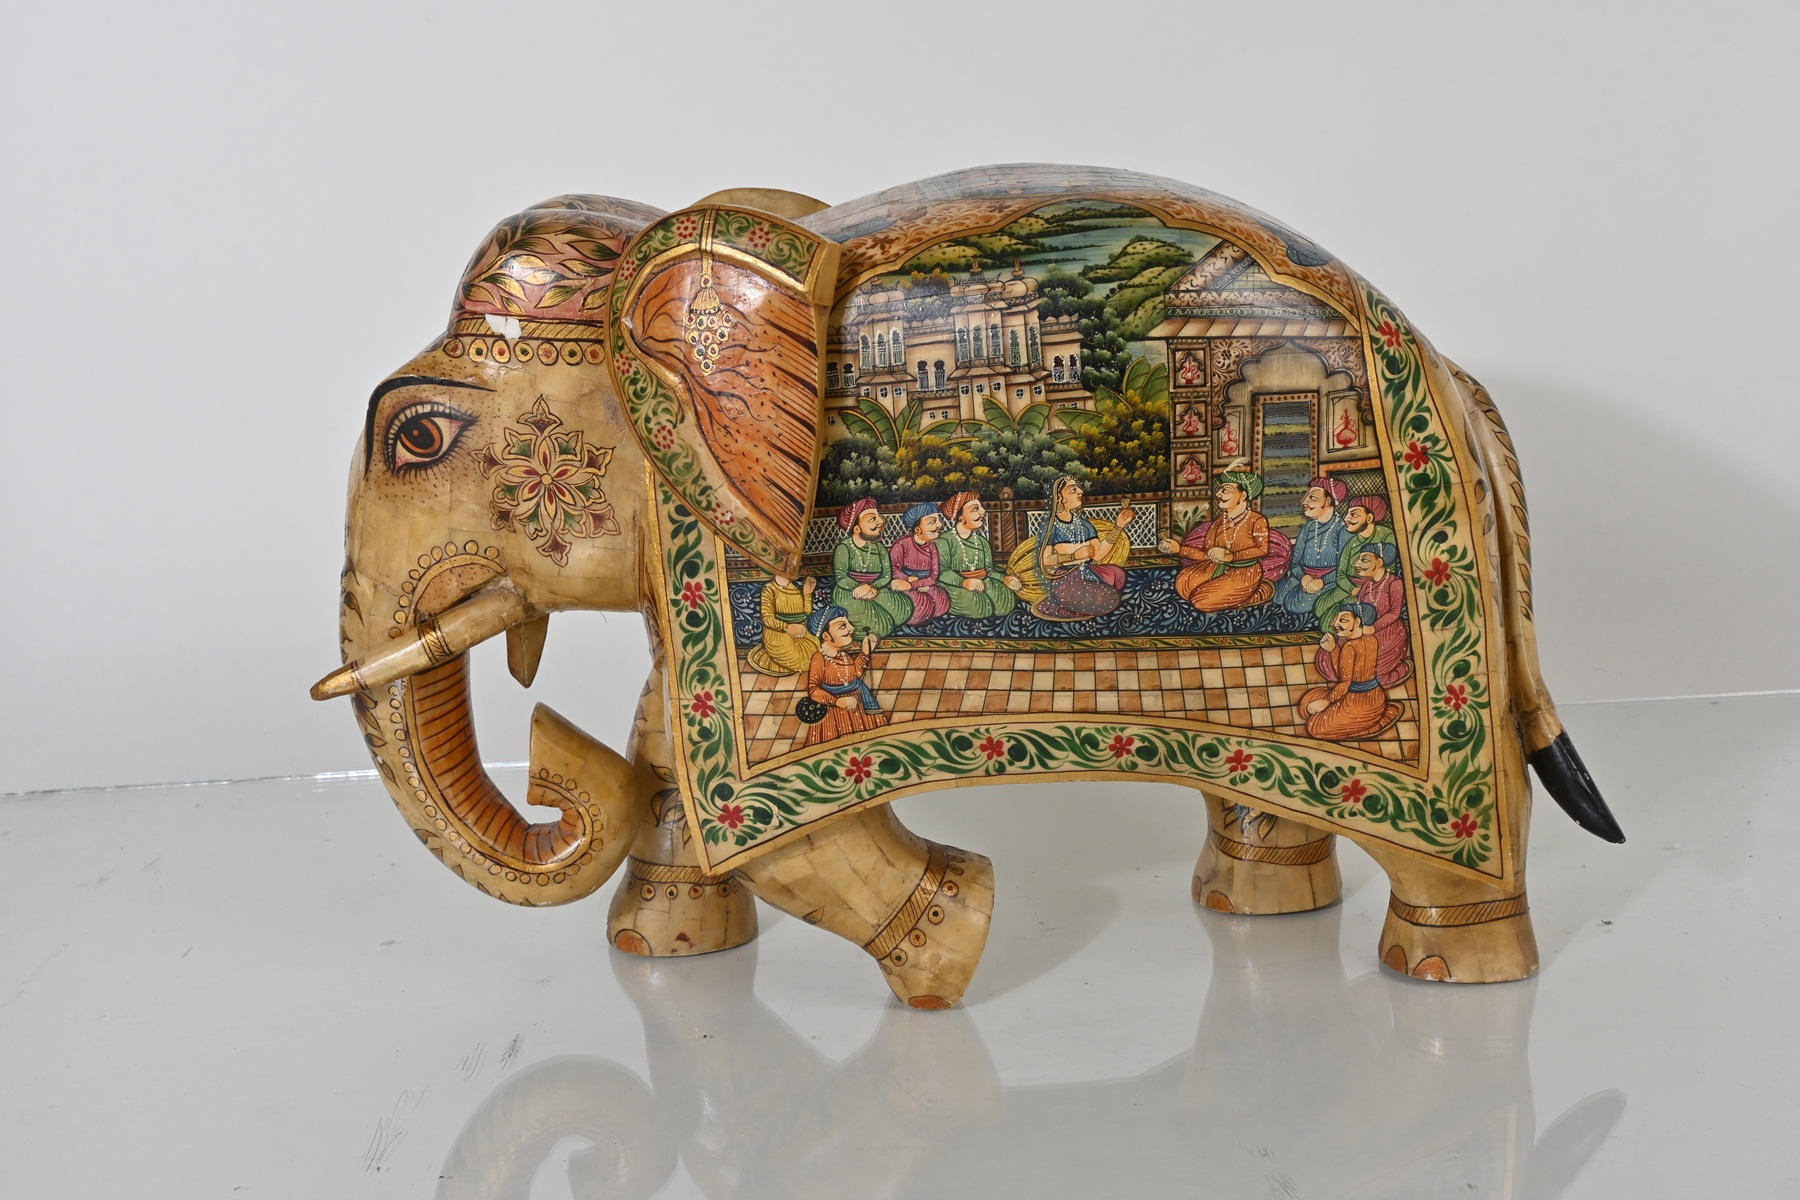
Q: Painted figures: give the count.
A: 11